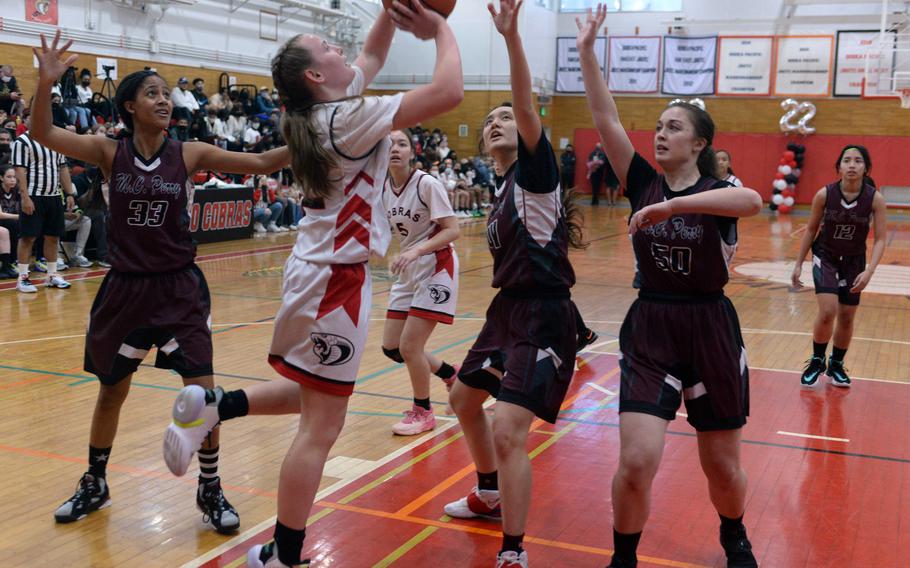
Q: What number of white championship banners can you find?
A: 6